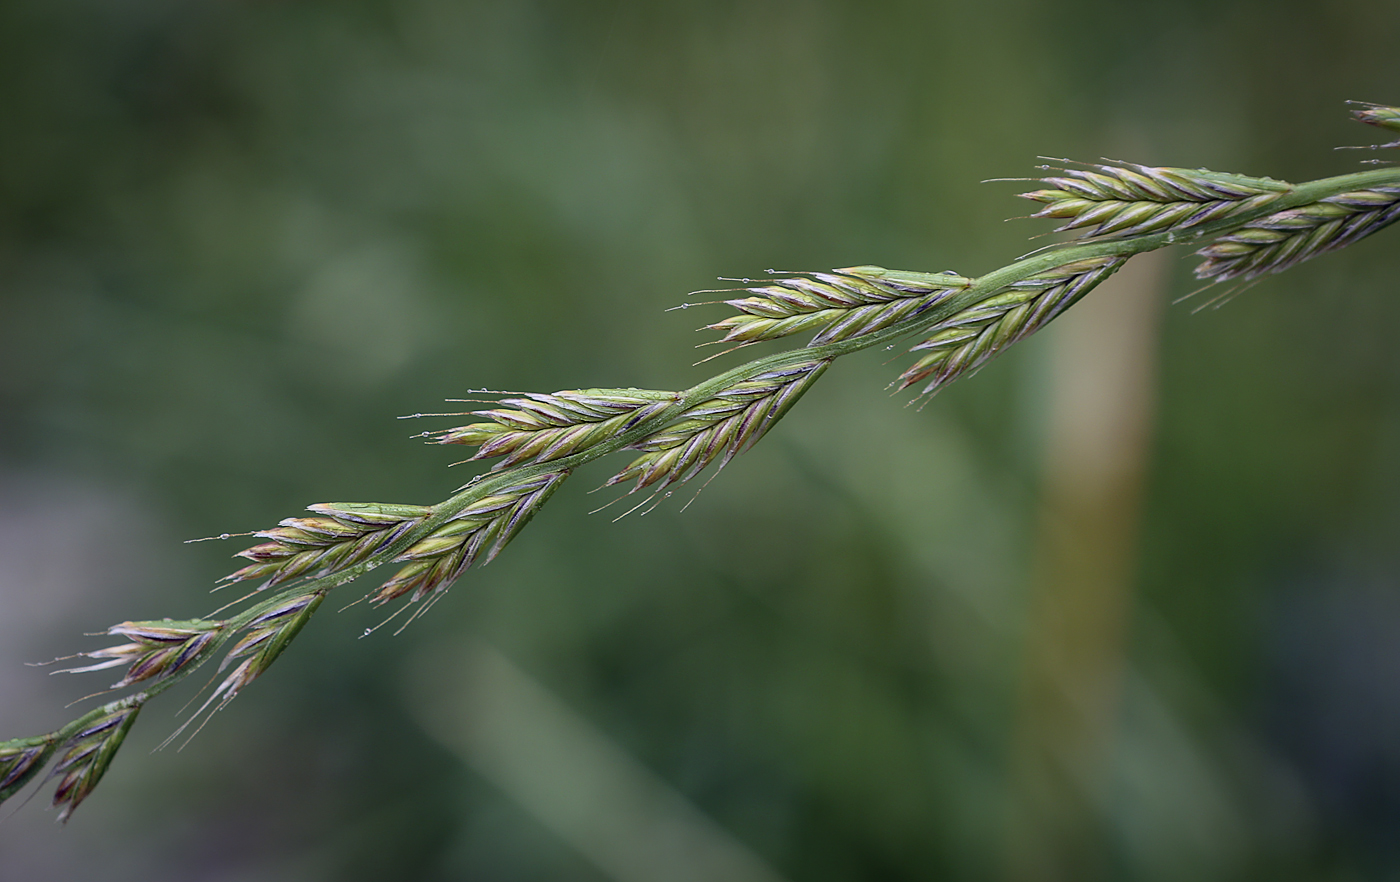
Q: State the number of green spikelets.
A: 13